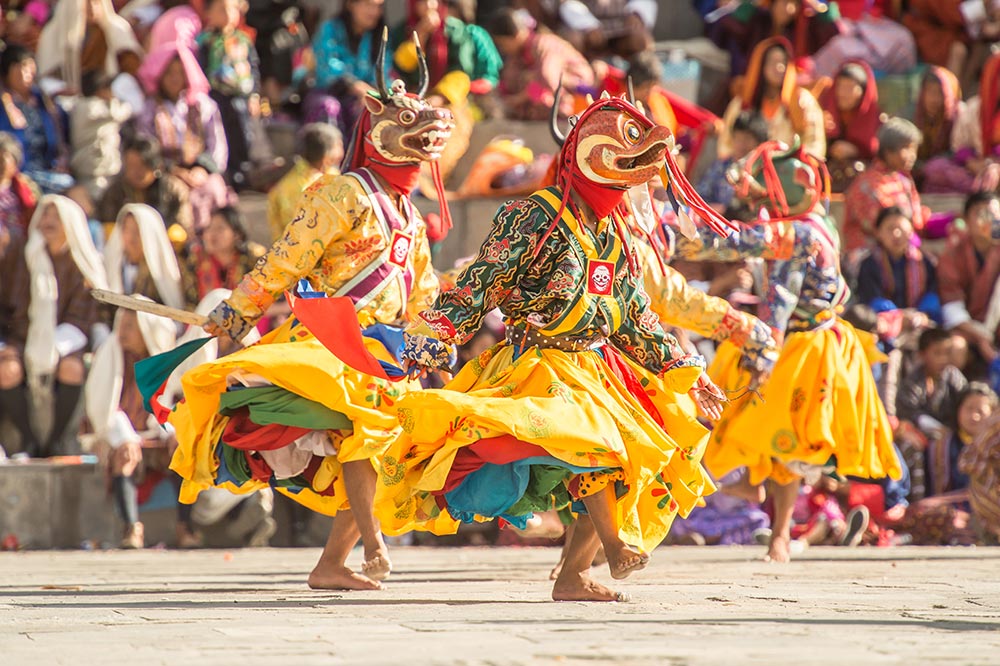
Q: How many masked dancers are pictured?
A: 3